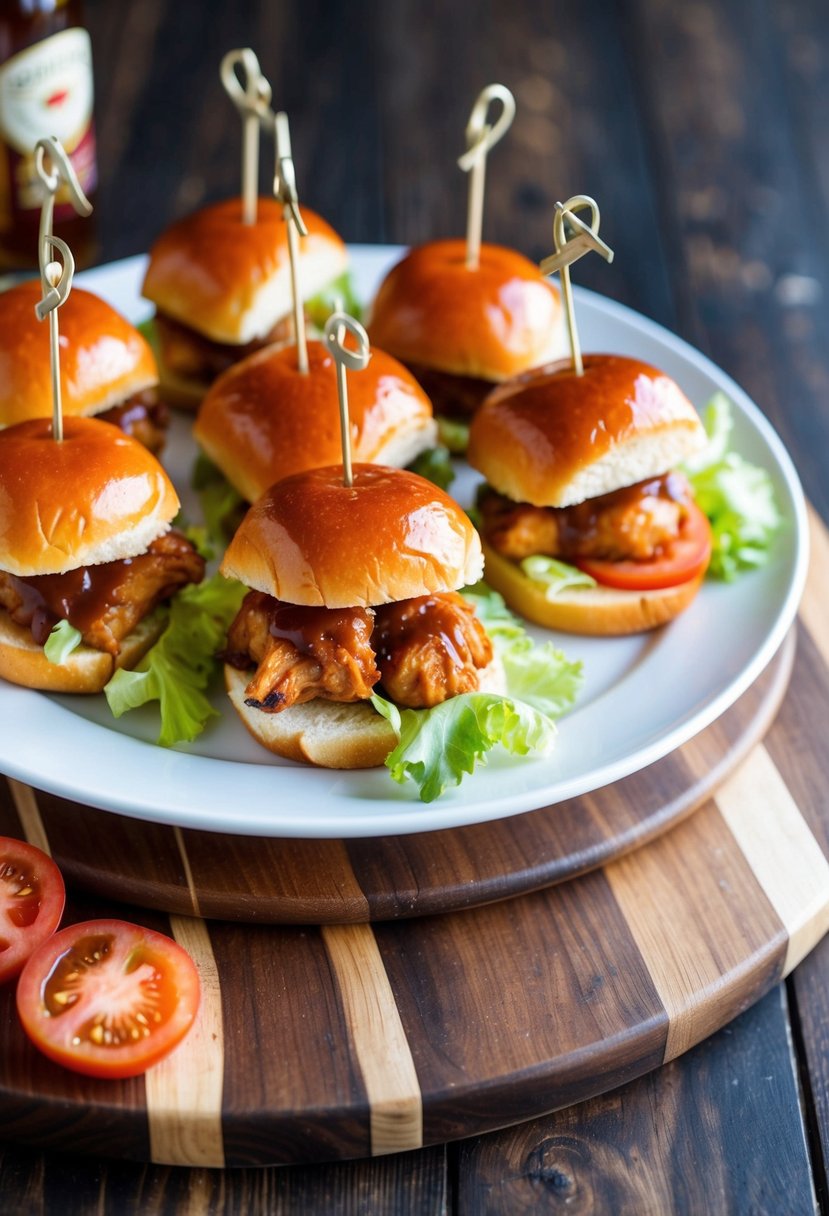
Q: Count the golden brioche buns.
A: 7